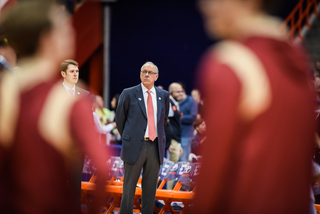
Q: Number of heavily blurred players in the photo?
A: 2